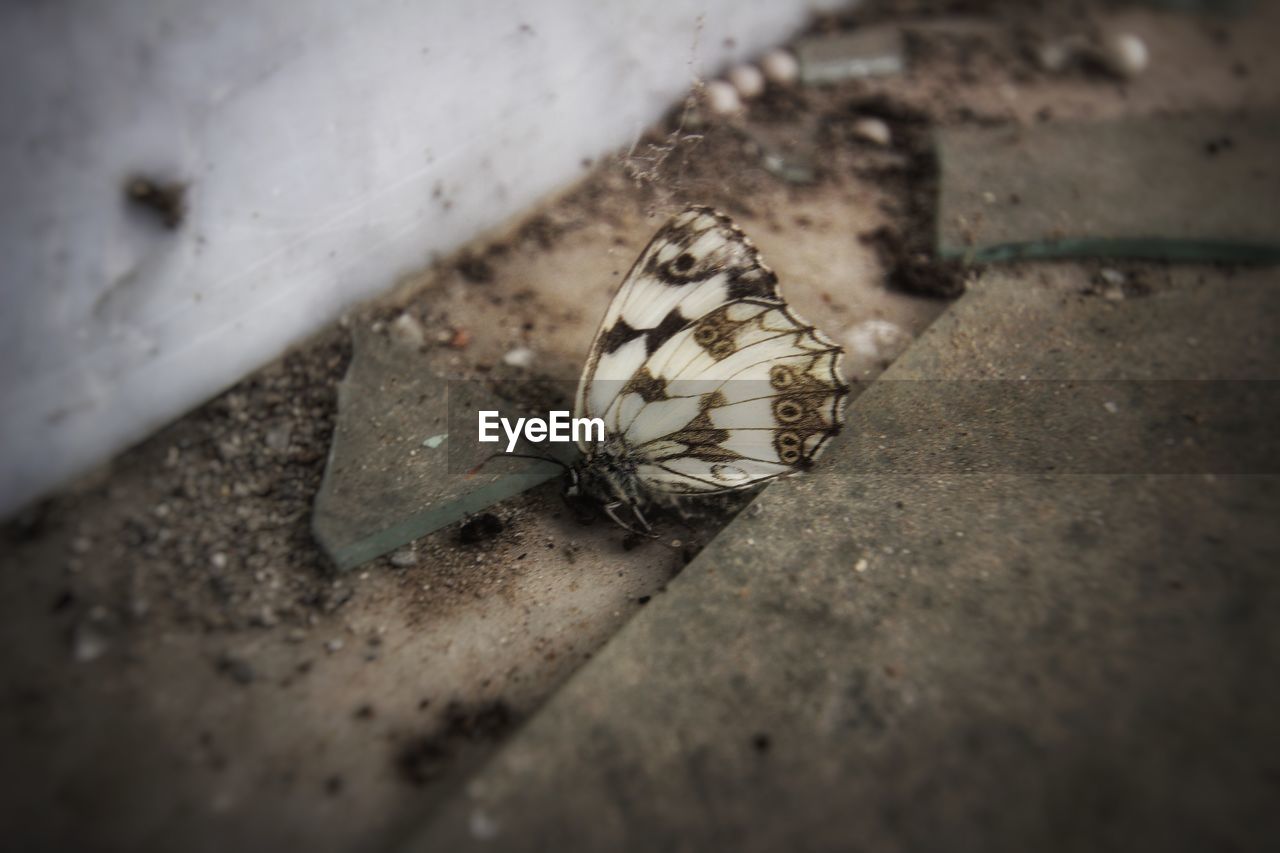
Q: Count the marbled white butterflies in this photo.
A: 1